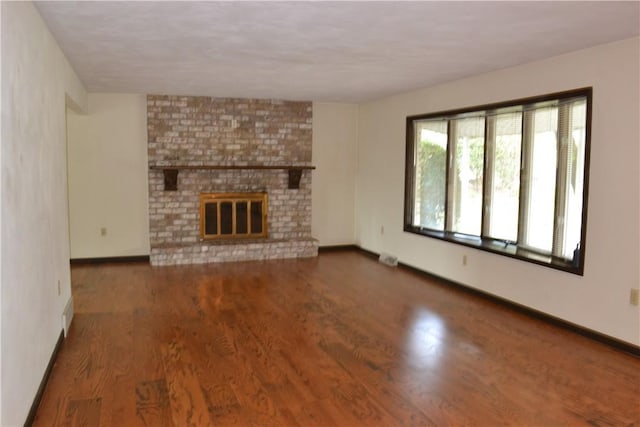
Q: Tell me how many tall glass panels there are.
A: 5